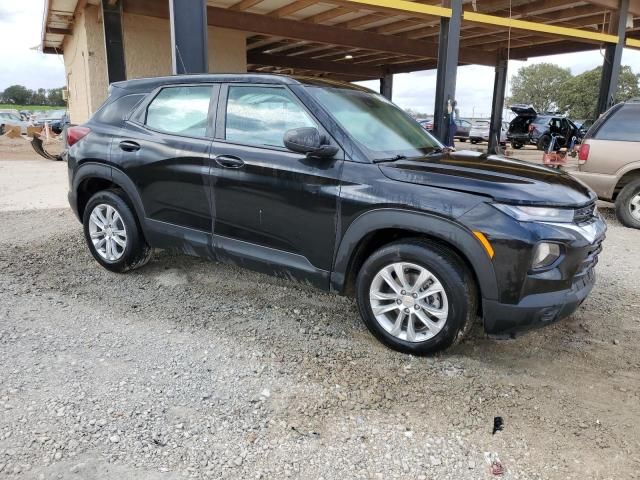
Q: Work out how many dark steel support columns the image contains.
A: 6